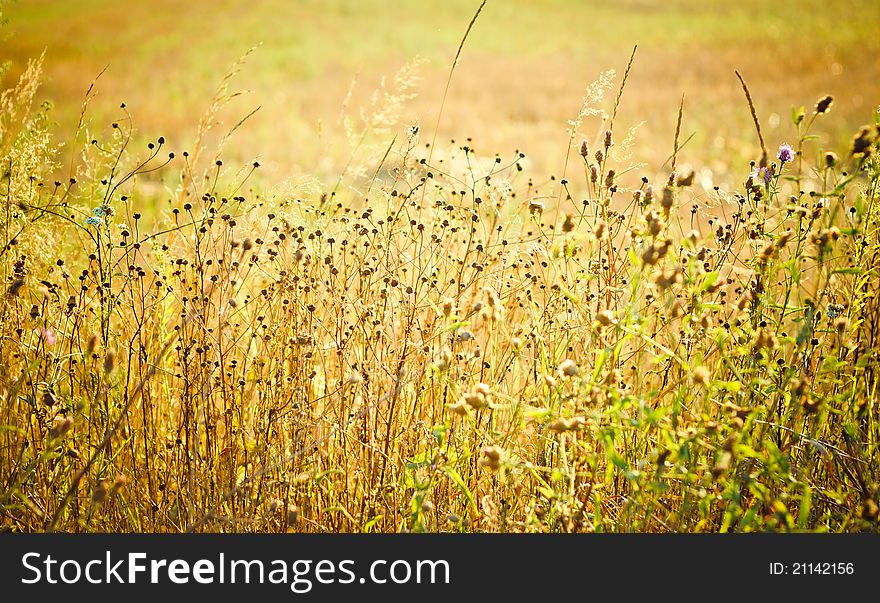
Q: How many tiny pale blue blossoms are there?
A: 2